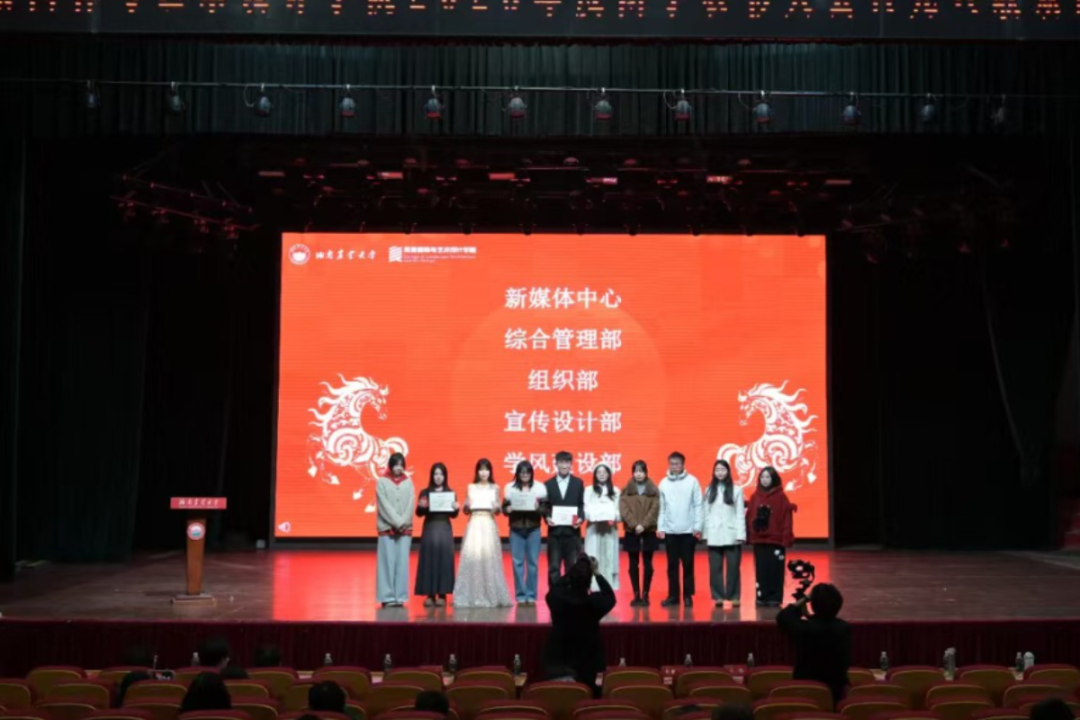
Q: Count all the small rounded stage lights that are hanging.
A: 12